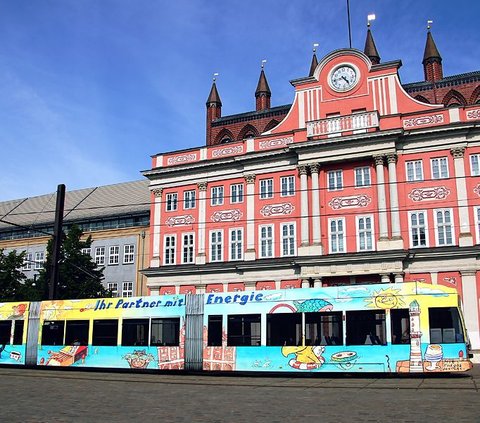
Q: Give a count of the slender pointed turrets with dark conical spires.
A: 5